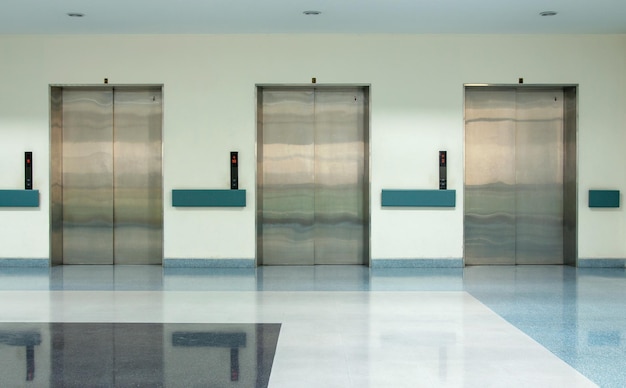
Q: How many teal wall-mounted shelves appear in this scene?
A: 4